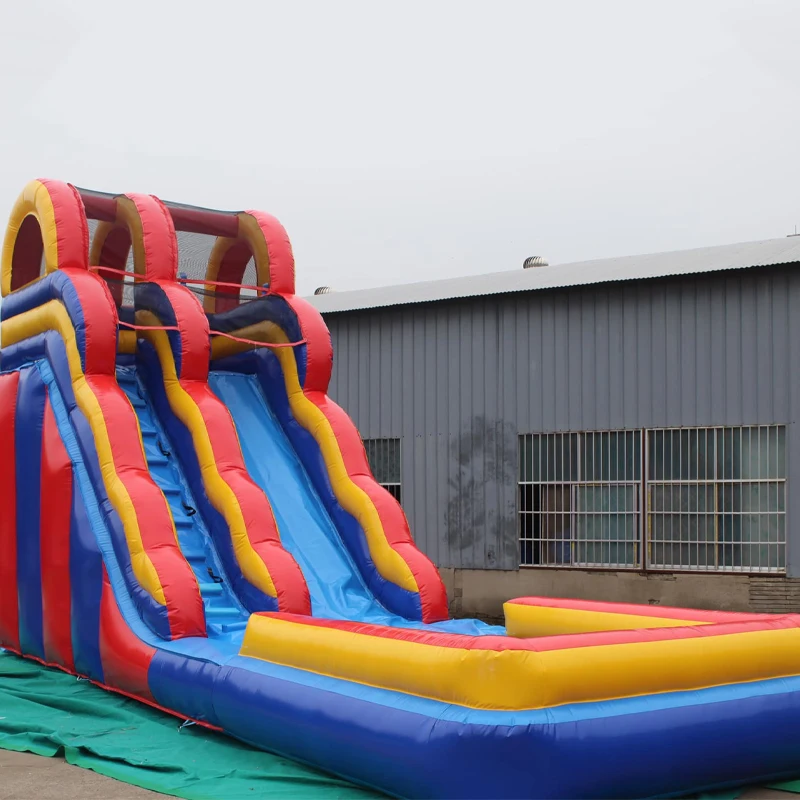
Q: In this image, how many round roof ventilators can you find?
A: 2